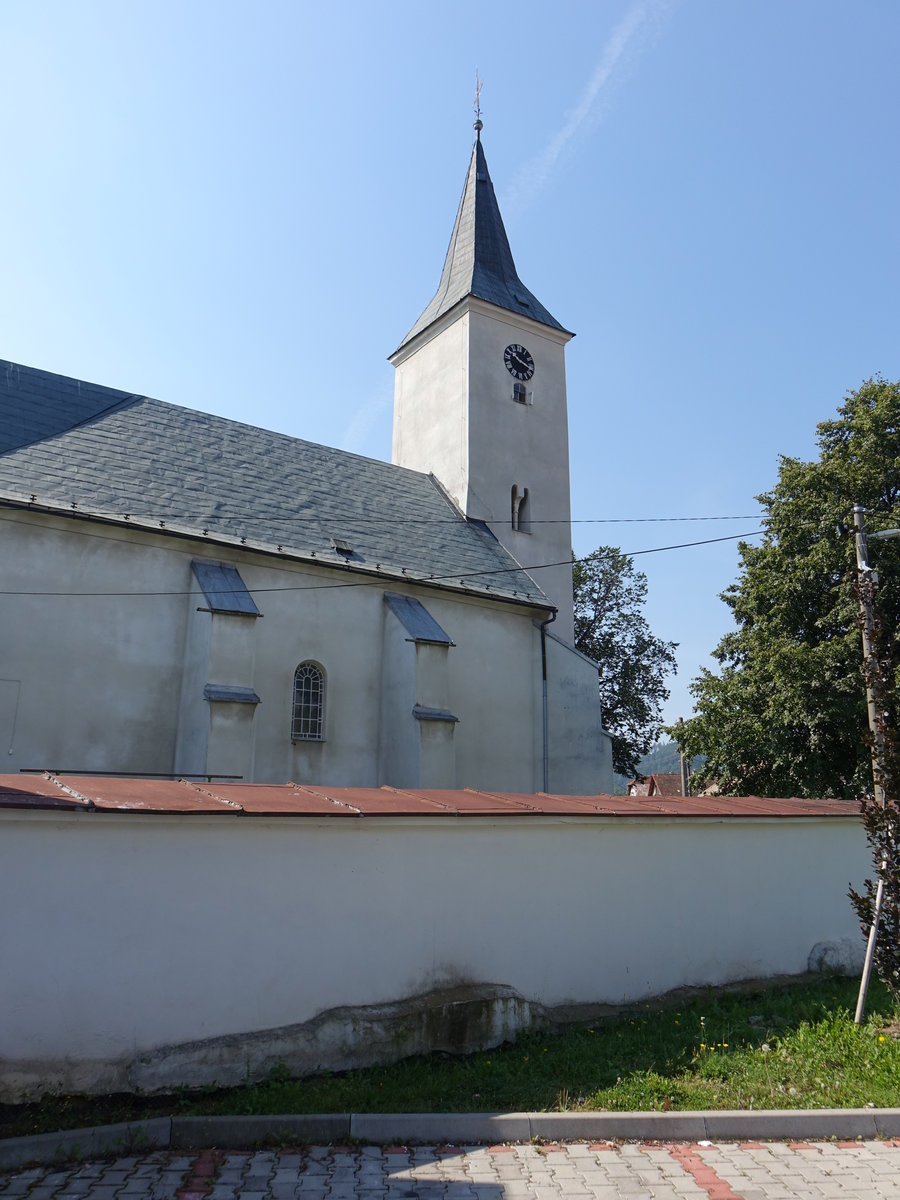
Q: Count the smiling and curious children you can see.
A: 0